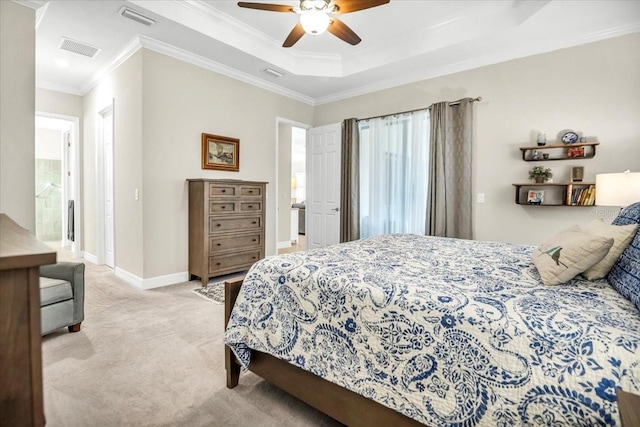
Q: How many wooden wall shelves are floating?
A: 2